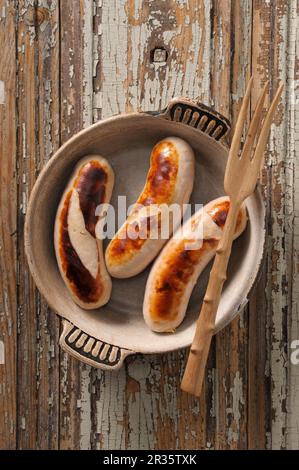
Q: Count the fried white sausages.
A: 3